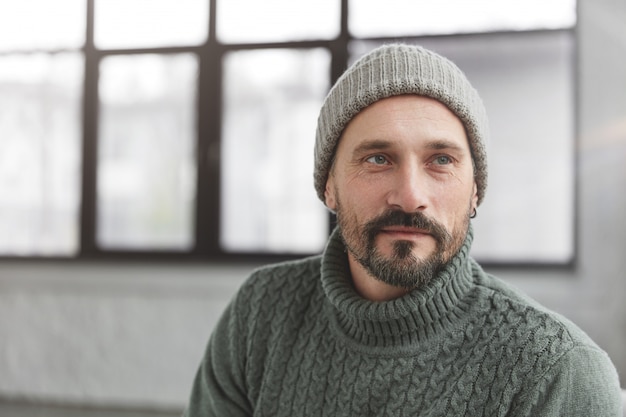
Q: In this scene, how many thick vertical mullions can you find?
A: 3